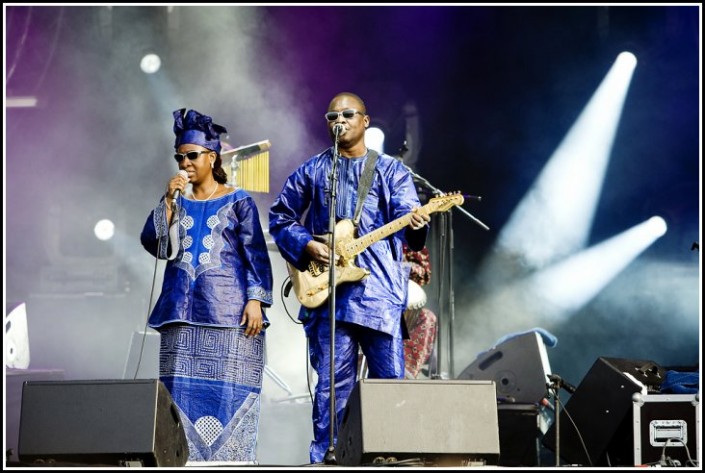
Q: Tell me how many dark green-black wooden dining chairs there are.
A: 0